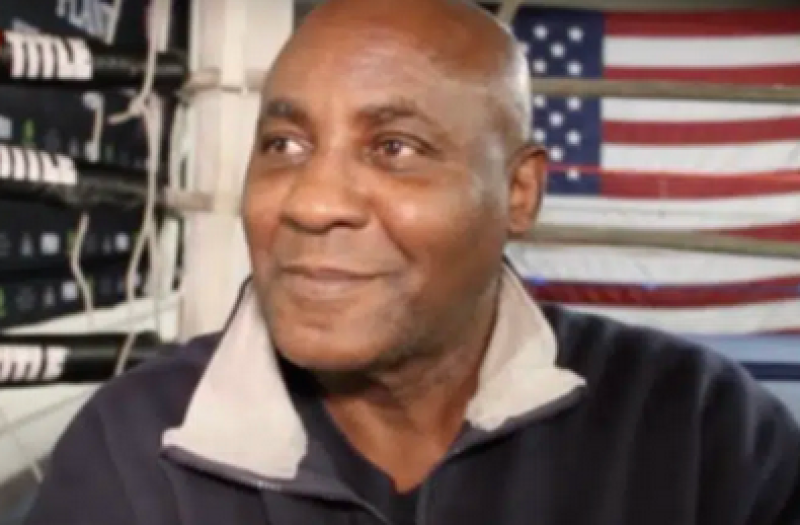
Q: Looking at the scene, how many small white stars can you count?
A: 12